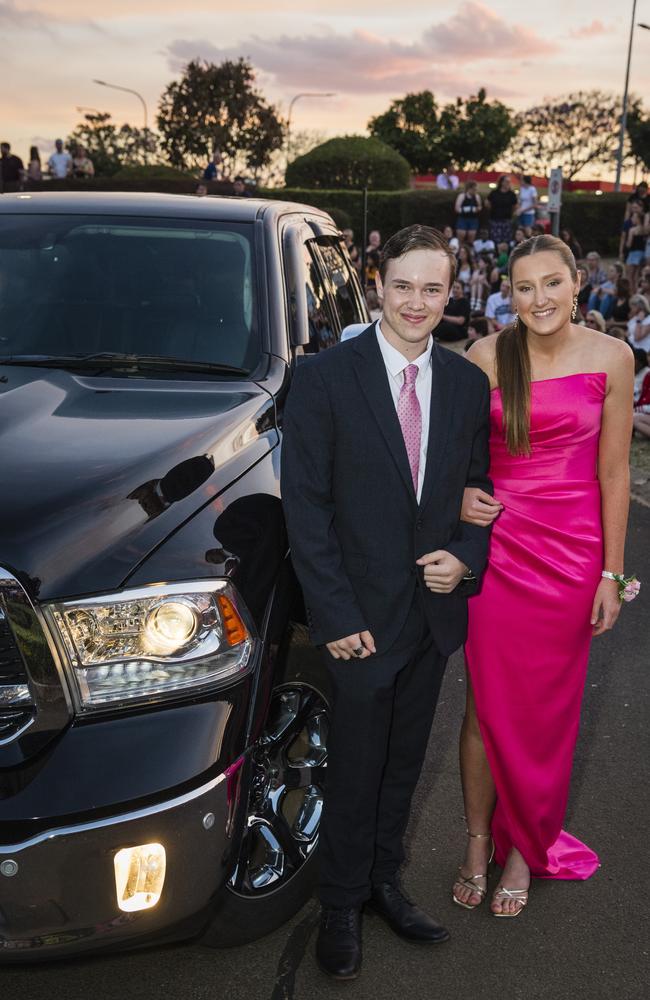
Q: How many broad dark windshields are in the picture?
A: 1